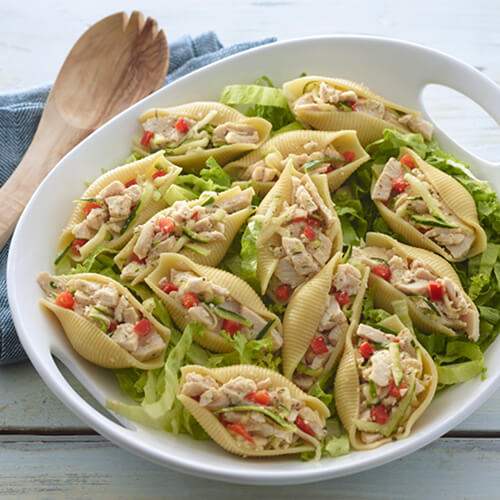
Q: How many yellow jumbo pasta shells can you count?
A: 13